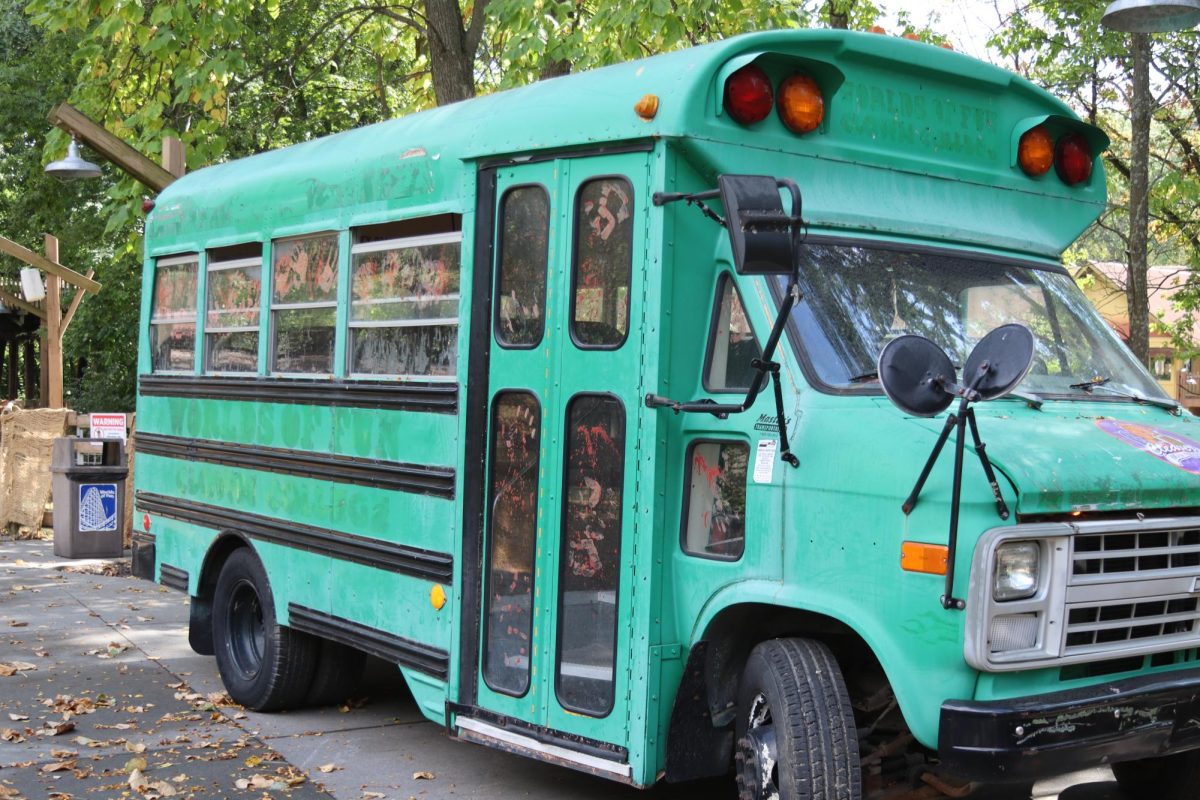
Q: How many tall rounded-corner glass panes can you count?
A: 4